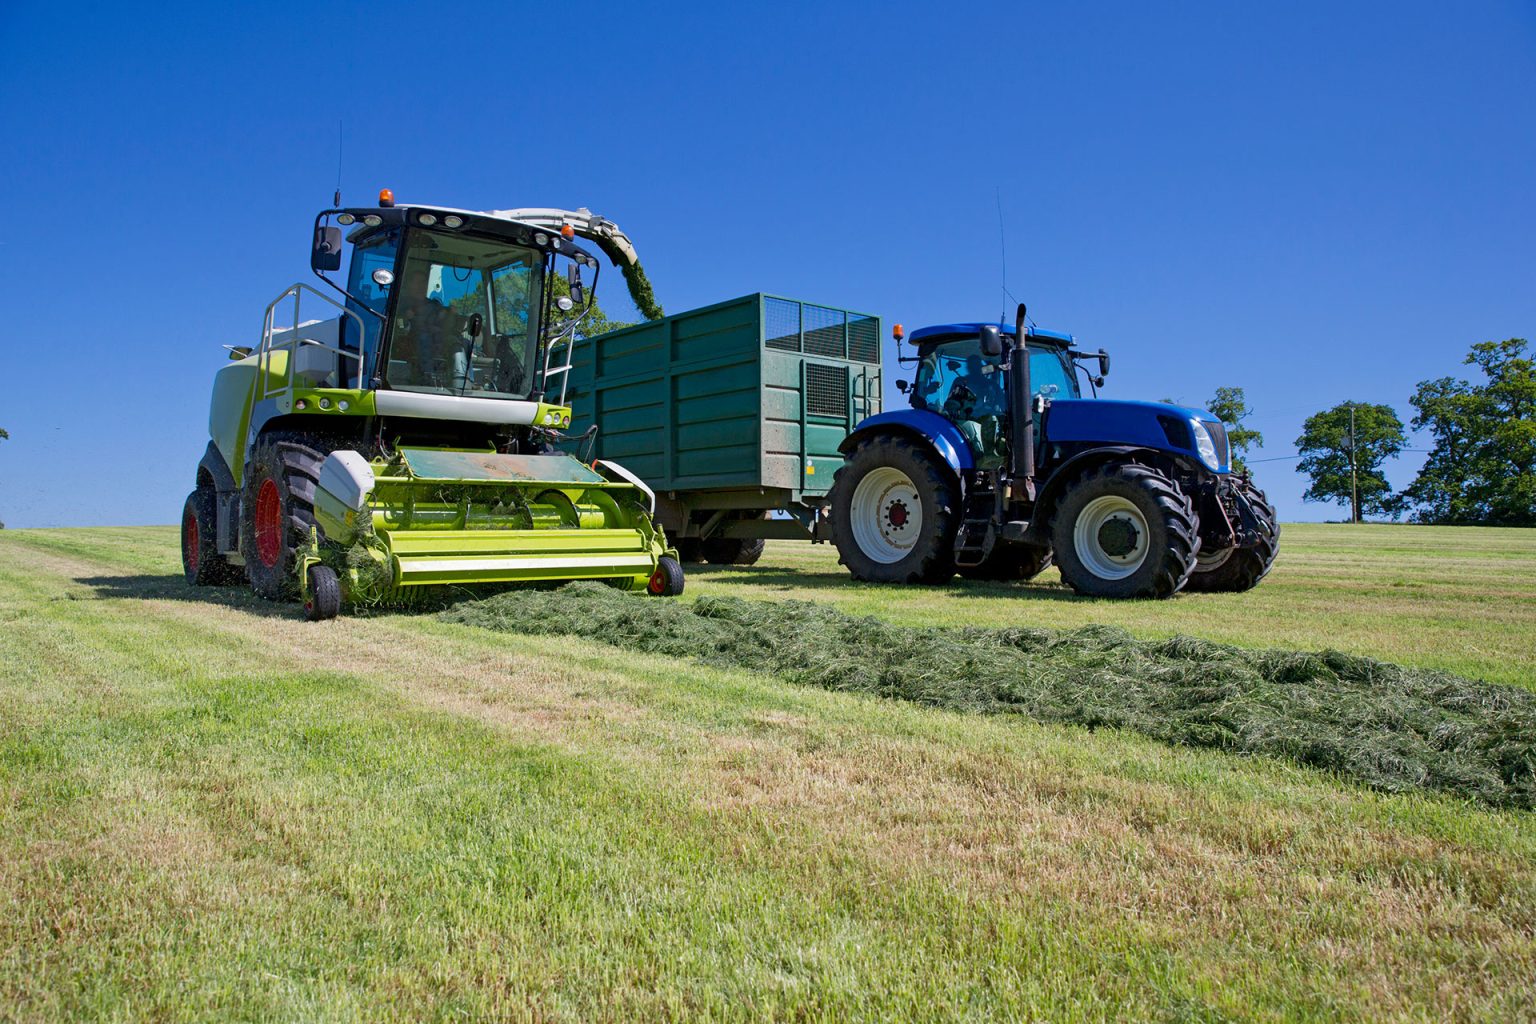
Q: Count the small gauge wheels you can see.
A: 2